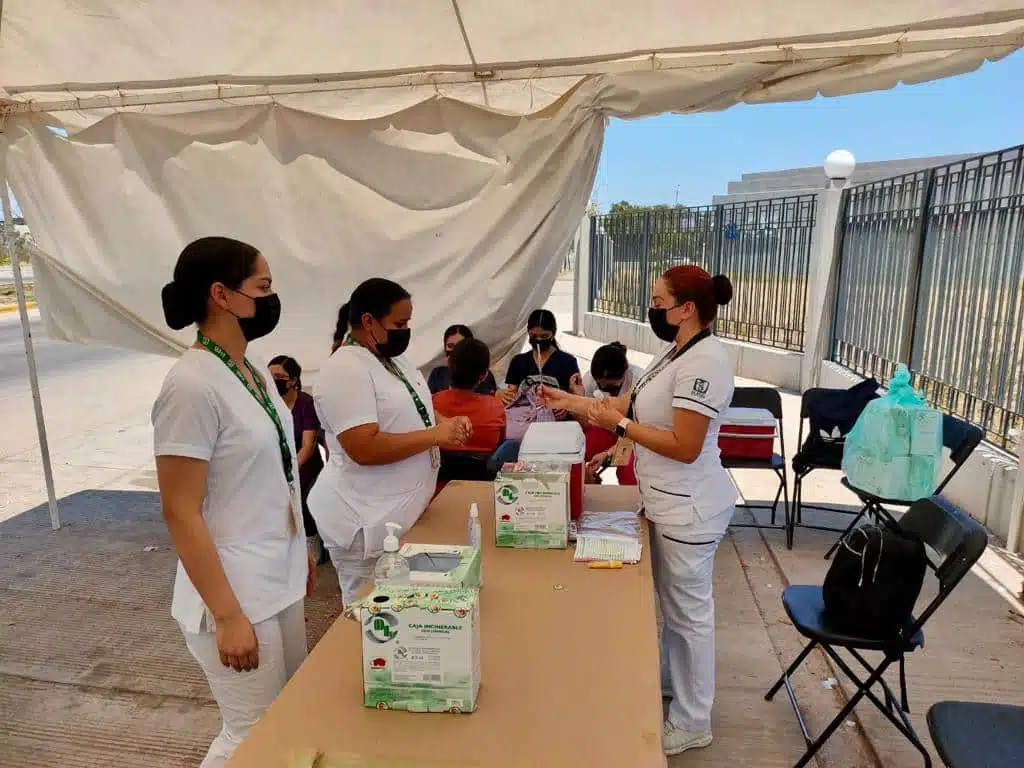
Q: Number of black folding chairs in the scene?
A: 5